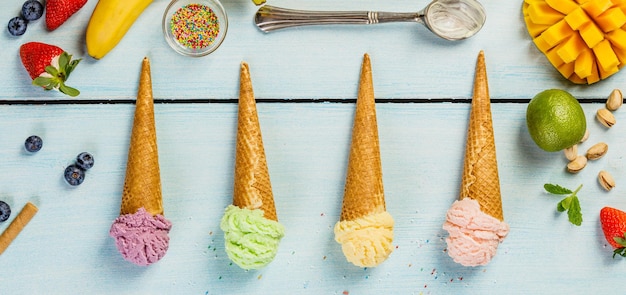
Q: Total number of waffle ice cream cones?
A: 4